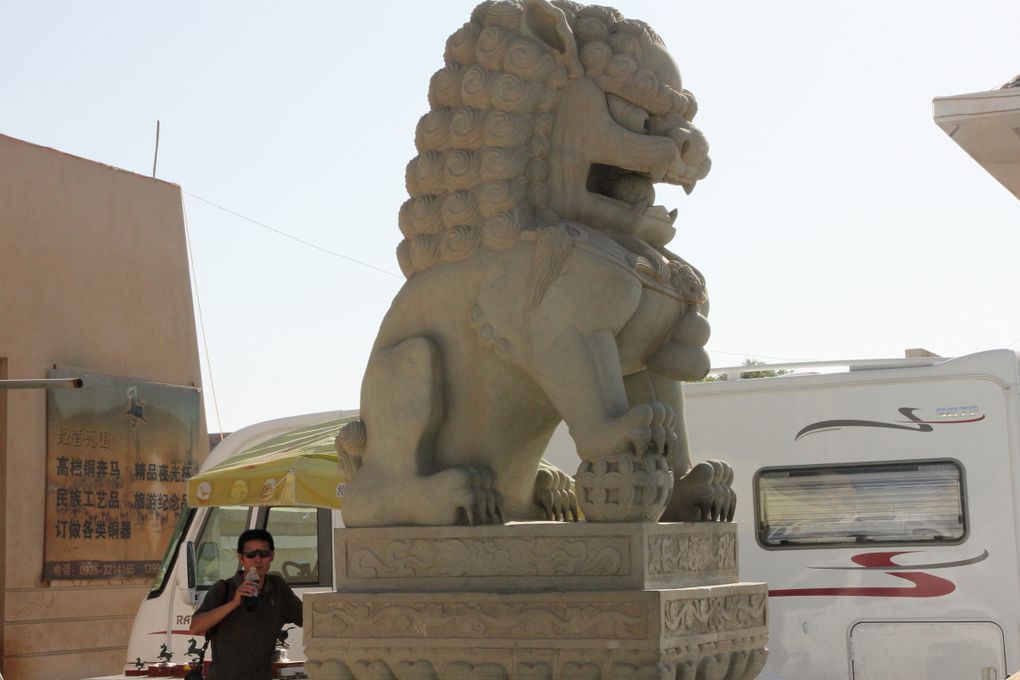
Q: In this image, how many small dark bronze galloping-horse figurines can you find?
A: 4